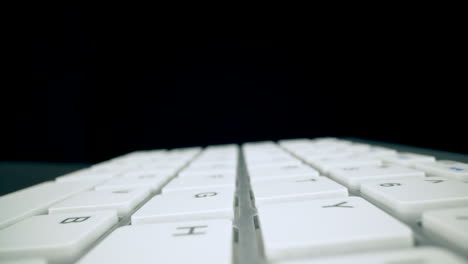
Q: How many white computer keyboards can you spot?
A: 1